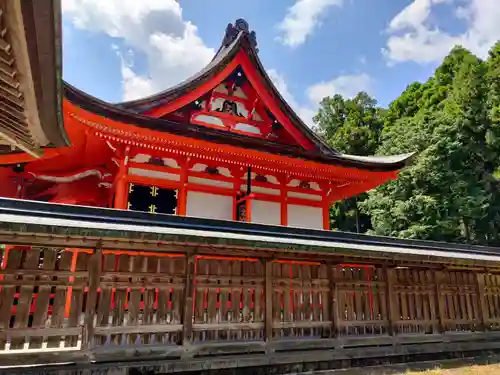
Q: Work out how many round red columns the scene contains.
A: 5